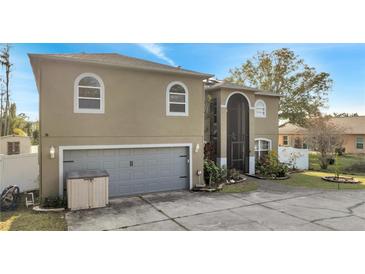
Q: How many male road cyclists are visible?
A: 0